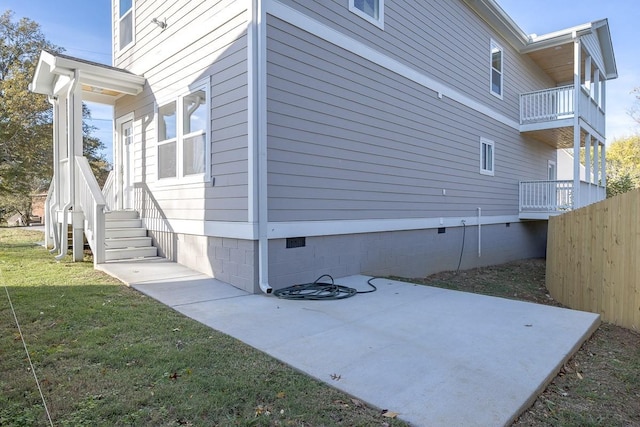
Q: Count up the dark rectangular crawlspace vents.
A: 3